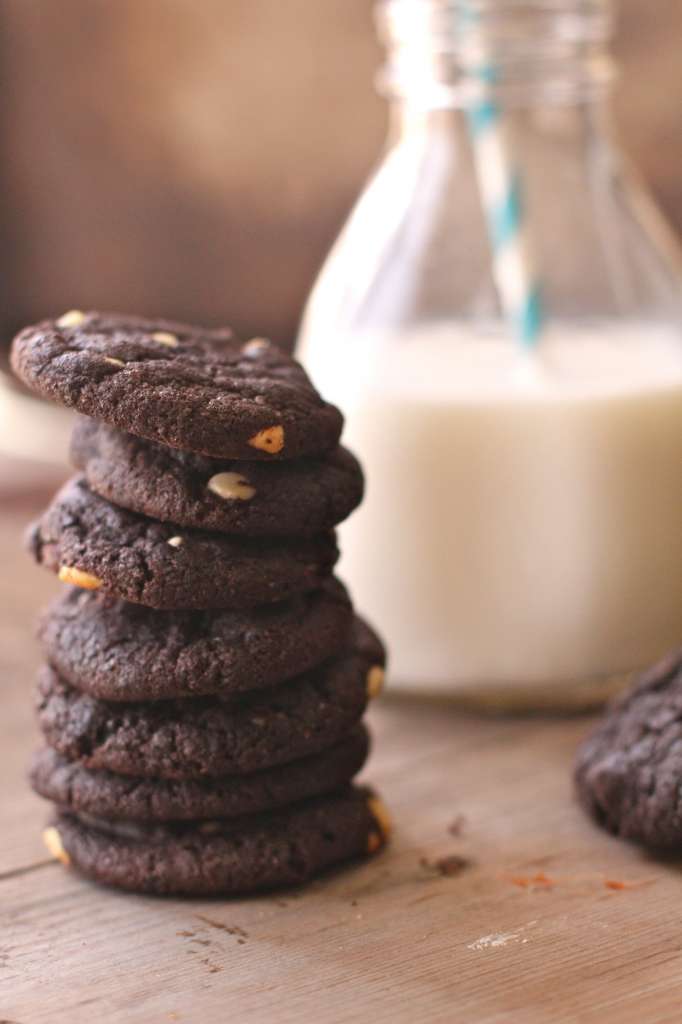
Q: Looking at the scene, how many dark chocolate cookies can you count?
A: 8